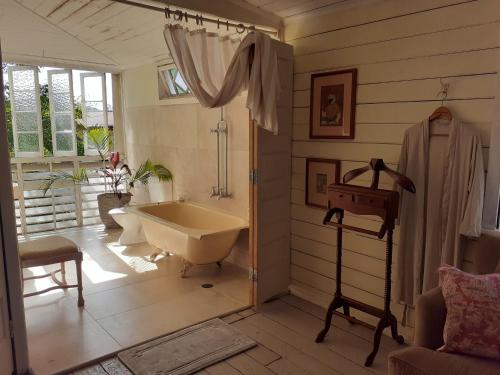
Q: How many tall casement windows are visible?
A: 3